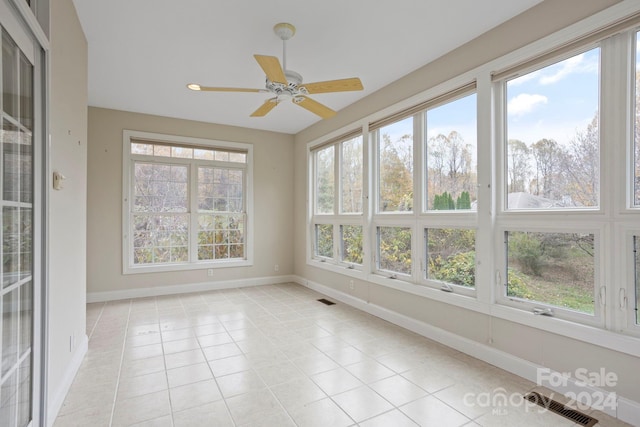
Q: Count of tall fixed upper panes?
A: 6